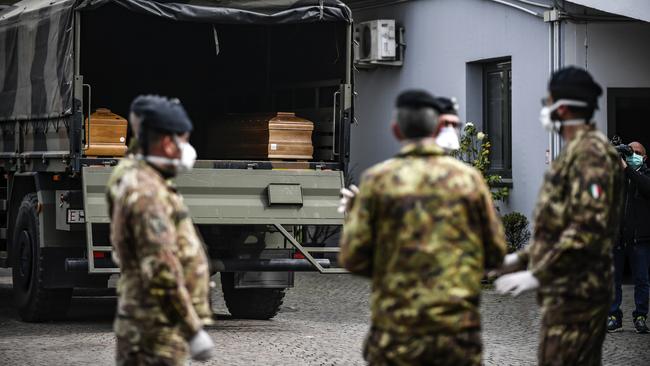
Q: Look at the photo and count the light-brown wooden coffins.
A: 2